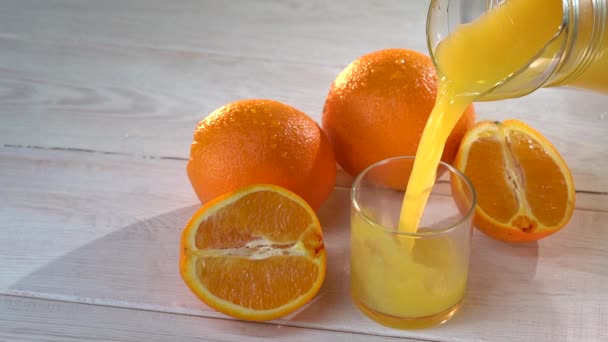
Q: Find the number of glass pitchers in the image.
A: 1